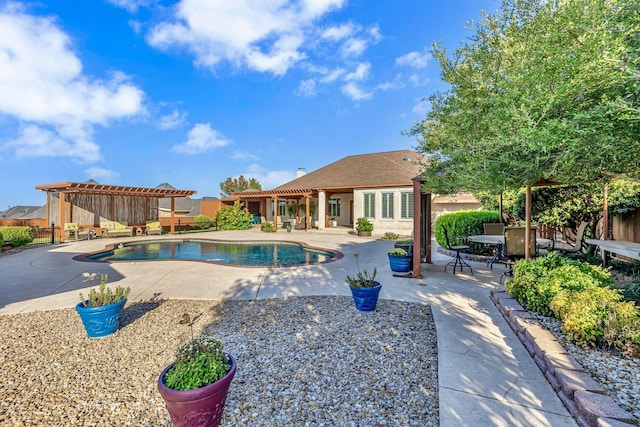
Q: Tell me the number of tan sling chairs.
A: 4